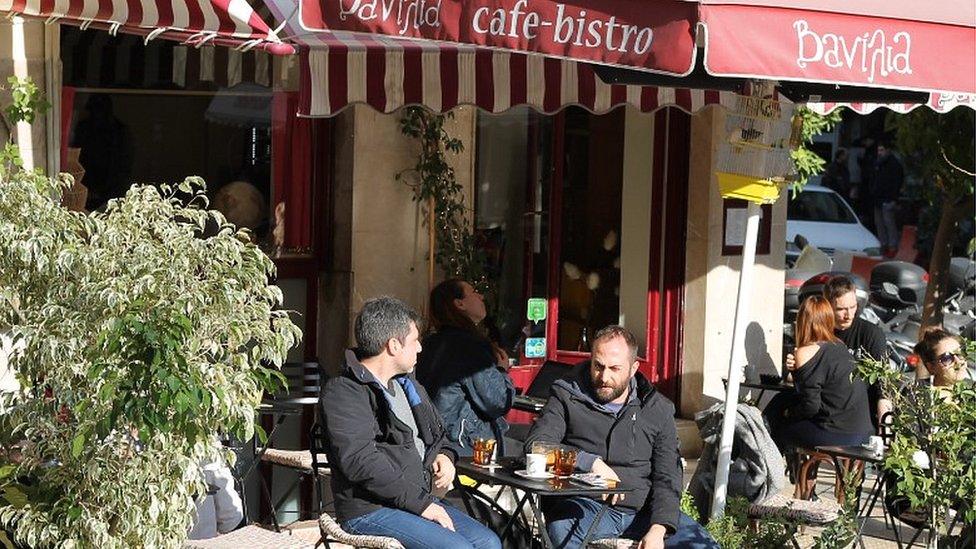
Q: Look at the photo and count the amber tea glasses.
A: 2